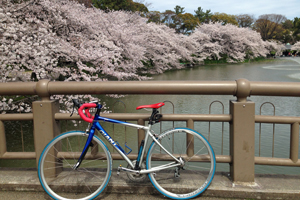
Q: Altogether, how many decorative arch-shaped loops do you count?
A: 4